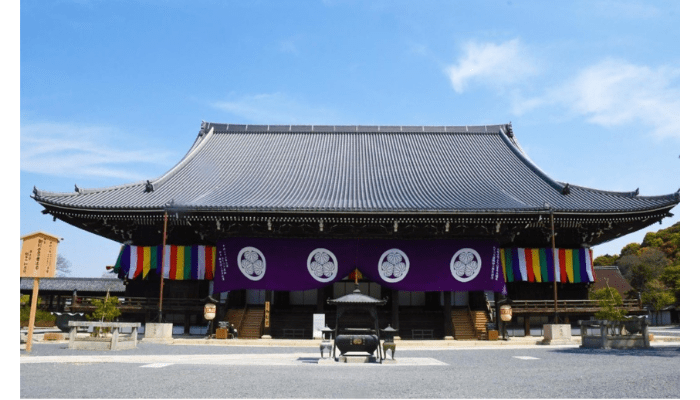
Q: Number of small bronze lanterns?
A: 2